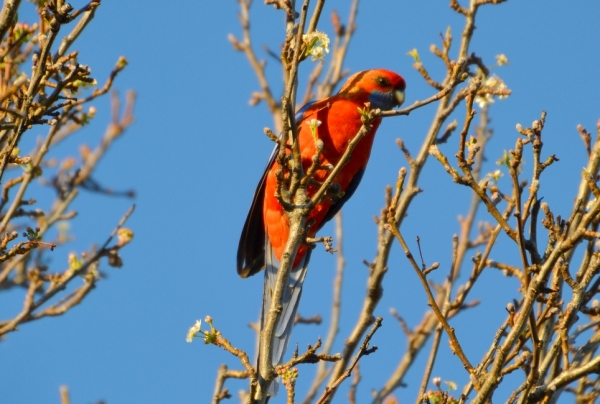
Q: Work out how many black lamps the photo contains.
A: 0